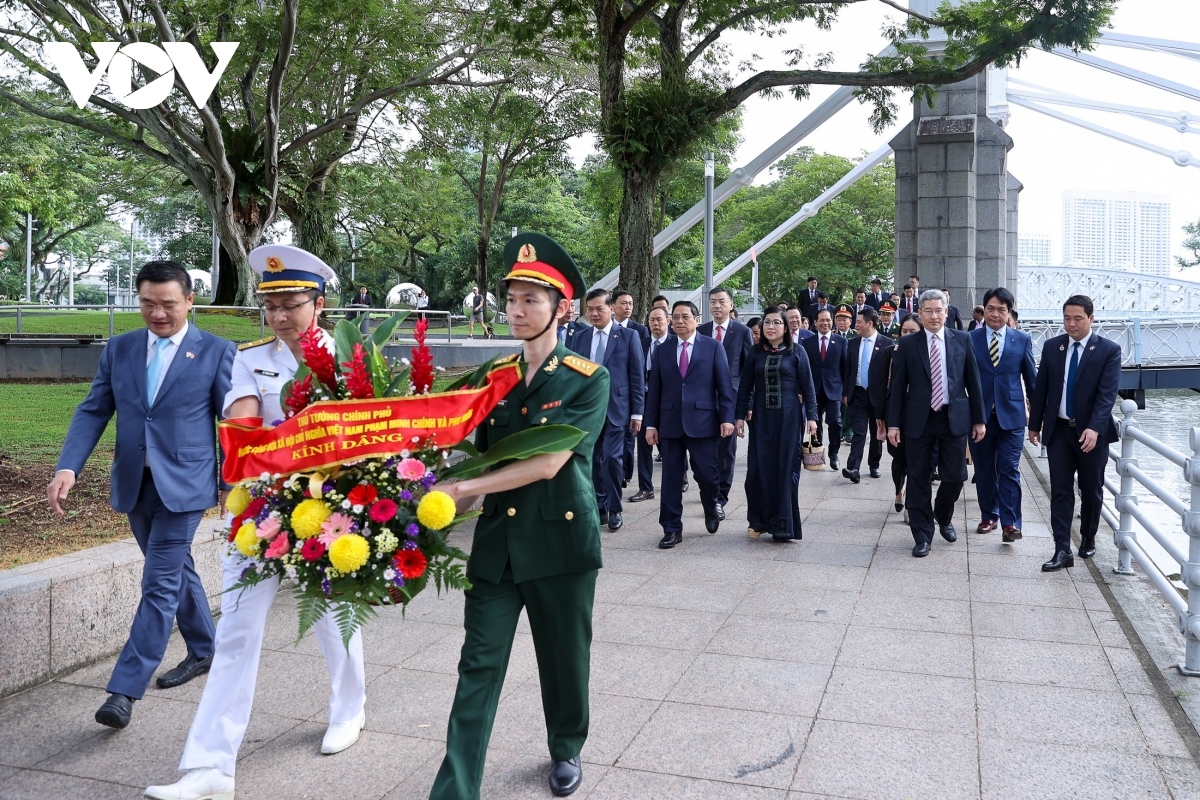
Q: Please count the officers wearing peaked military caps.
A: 4